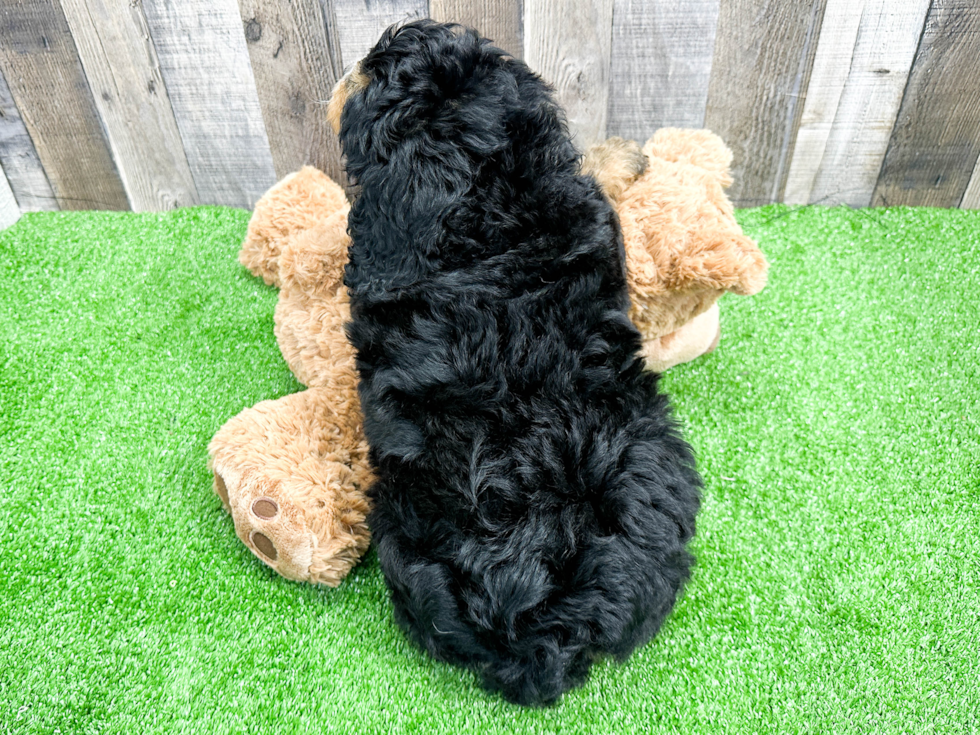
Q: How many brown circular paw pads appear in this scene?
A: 2